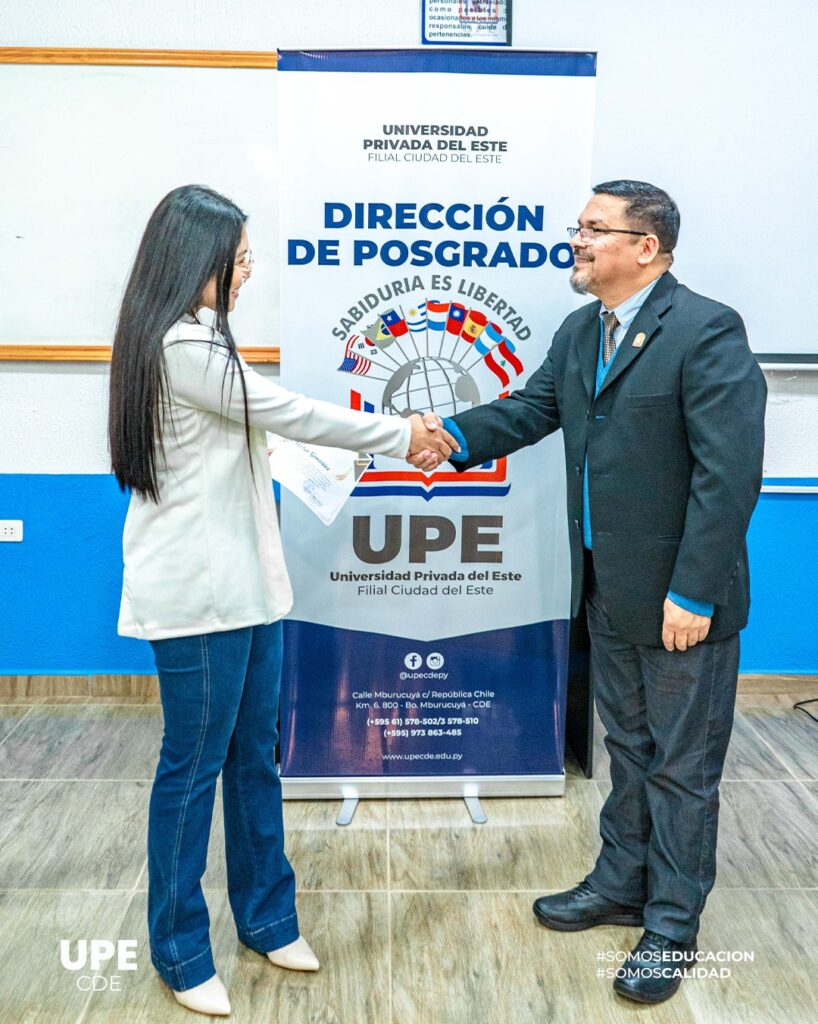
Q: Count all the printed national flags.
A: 10